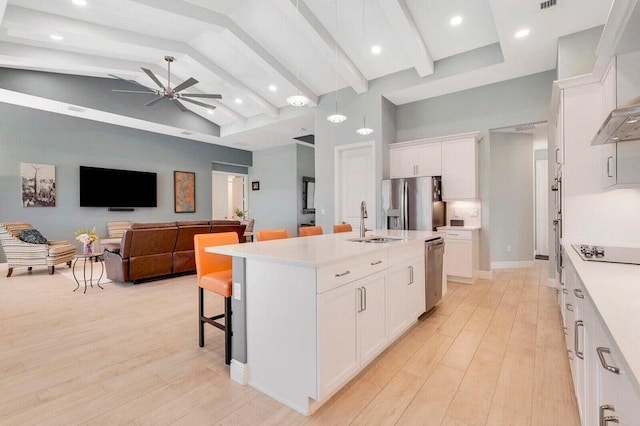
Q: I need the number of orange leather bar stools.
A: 4